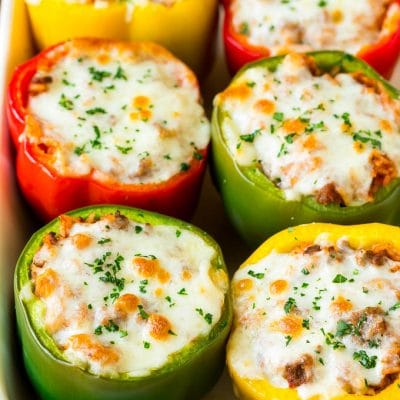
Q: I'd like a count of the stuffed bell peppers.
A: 6